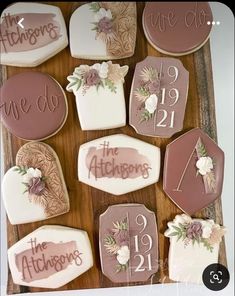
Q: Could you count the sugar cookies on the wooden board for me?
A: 12